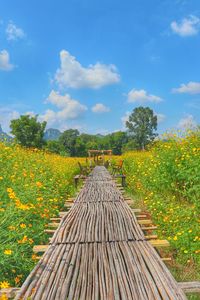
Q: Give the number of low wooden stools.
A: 2